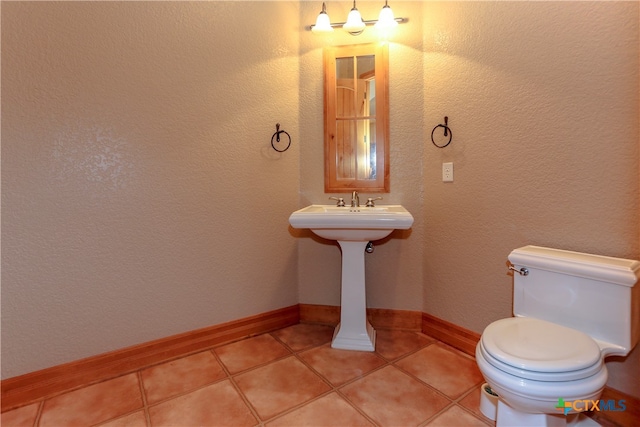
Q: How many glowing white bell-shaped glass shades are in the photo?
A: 3